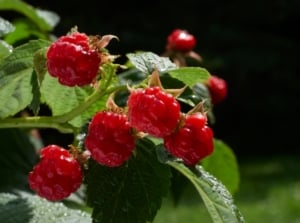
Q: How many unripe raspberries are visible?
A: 0